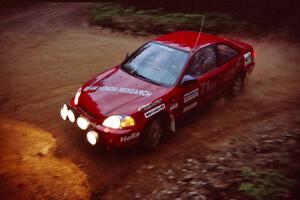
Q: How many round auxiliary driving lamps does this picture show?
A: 4